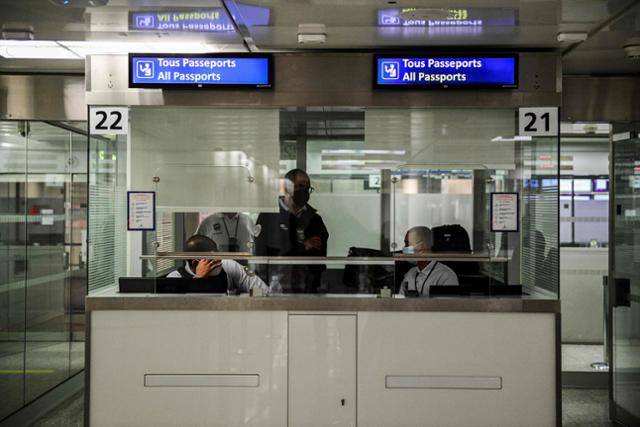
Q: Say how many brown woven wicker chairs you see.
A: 0